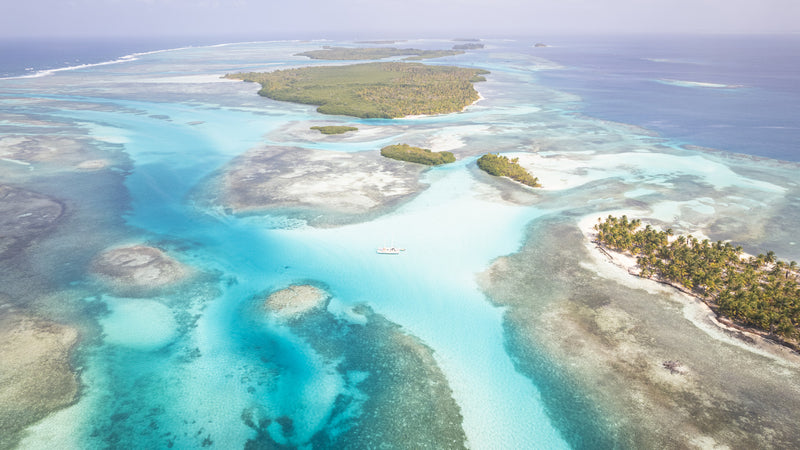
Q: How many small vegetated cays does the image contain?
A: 3